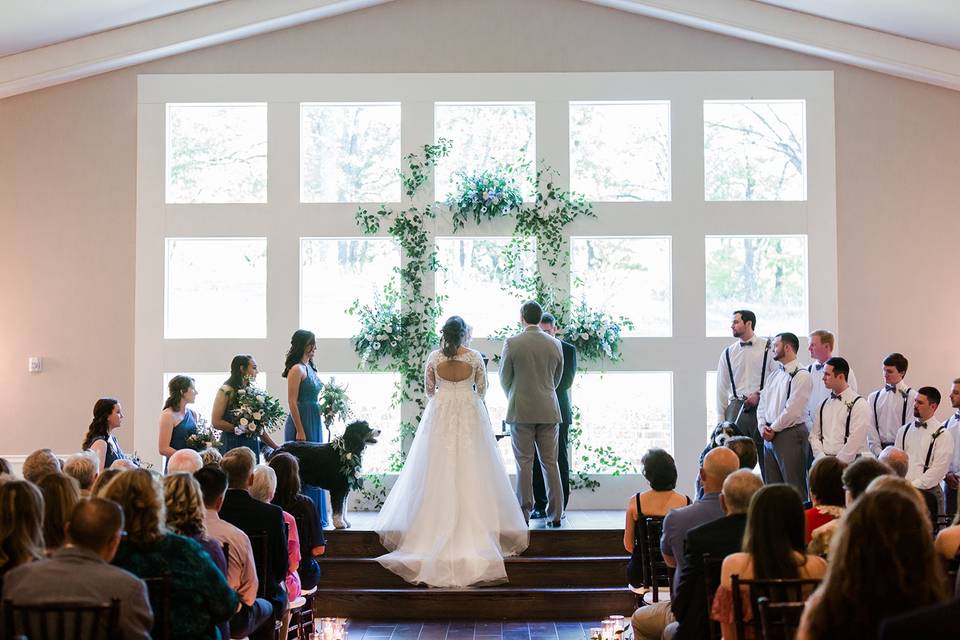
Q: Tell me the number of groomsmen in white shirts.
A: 7